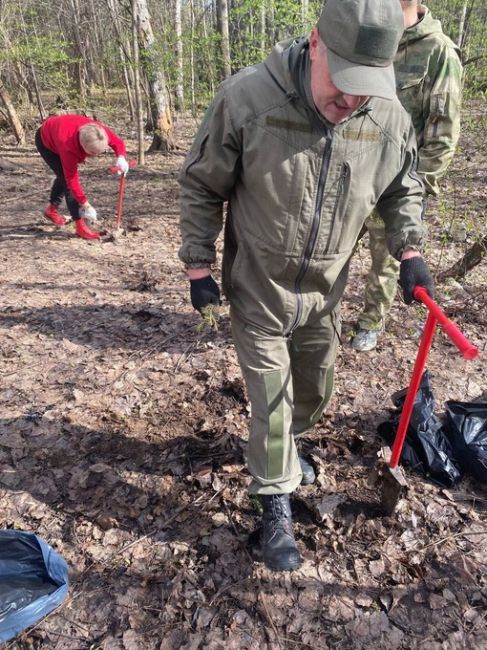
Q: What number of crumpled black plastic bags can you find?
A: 2